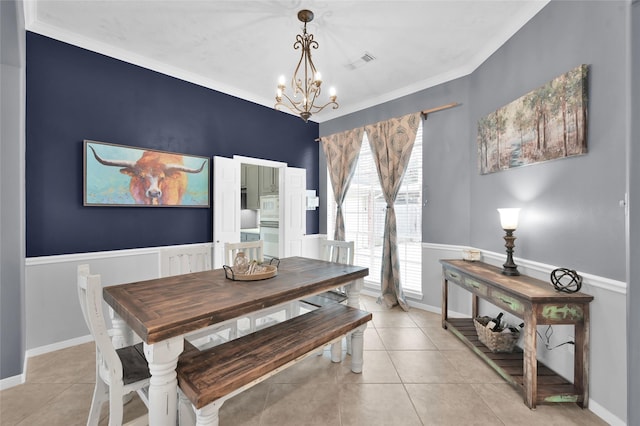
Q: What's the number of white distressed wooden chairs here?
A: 4